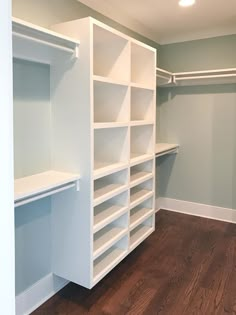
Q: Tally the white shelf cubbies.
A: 14